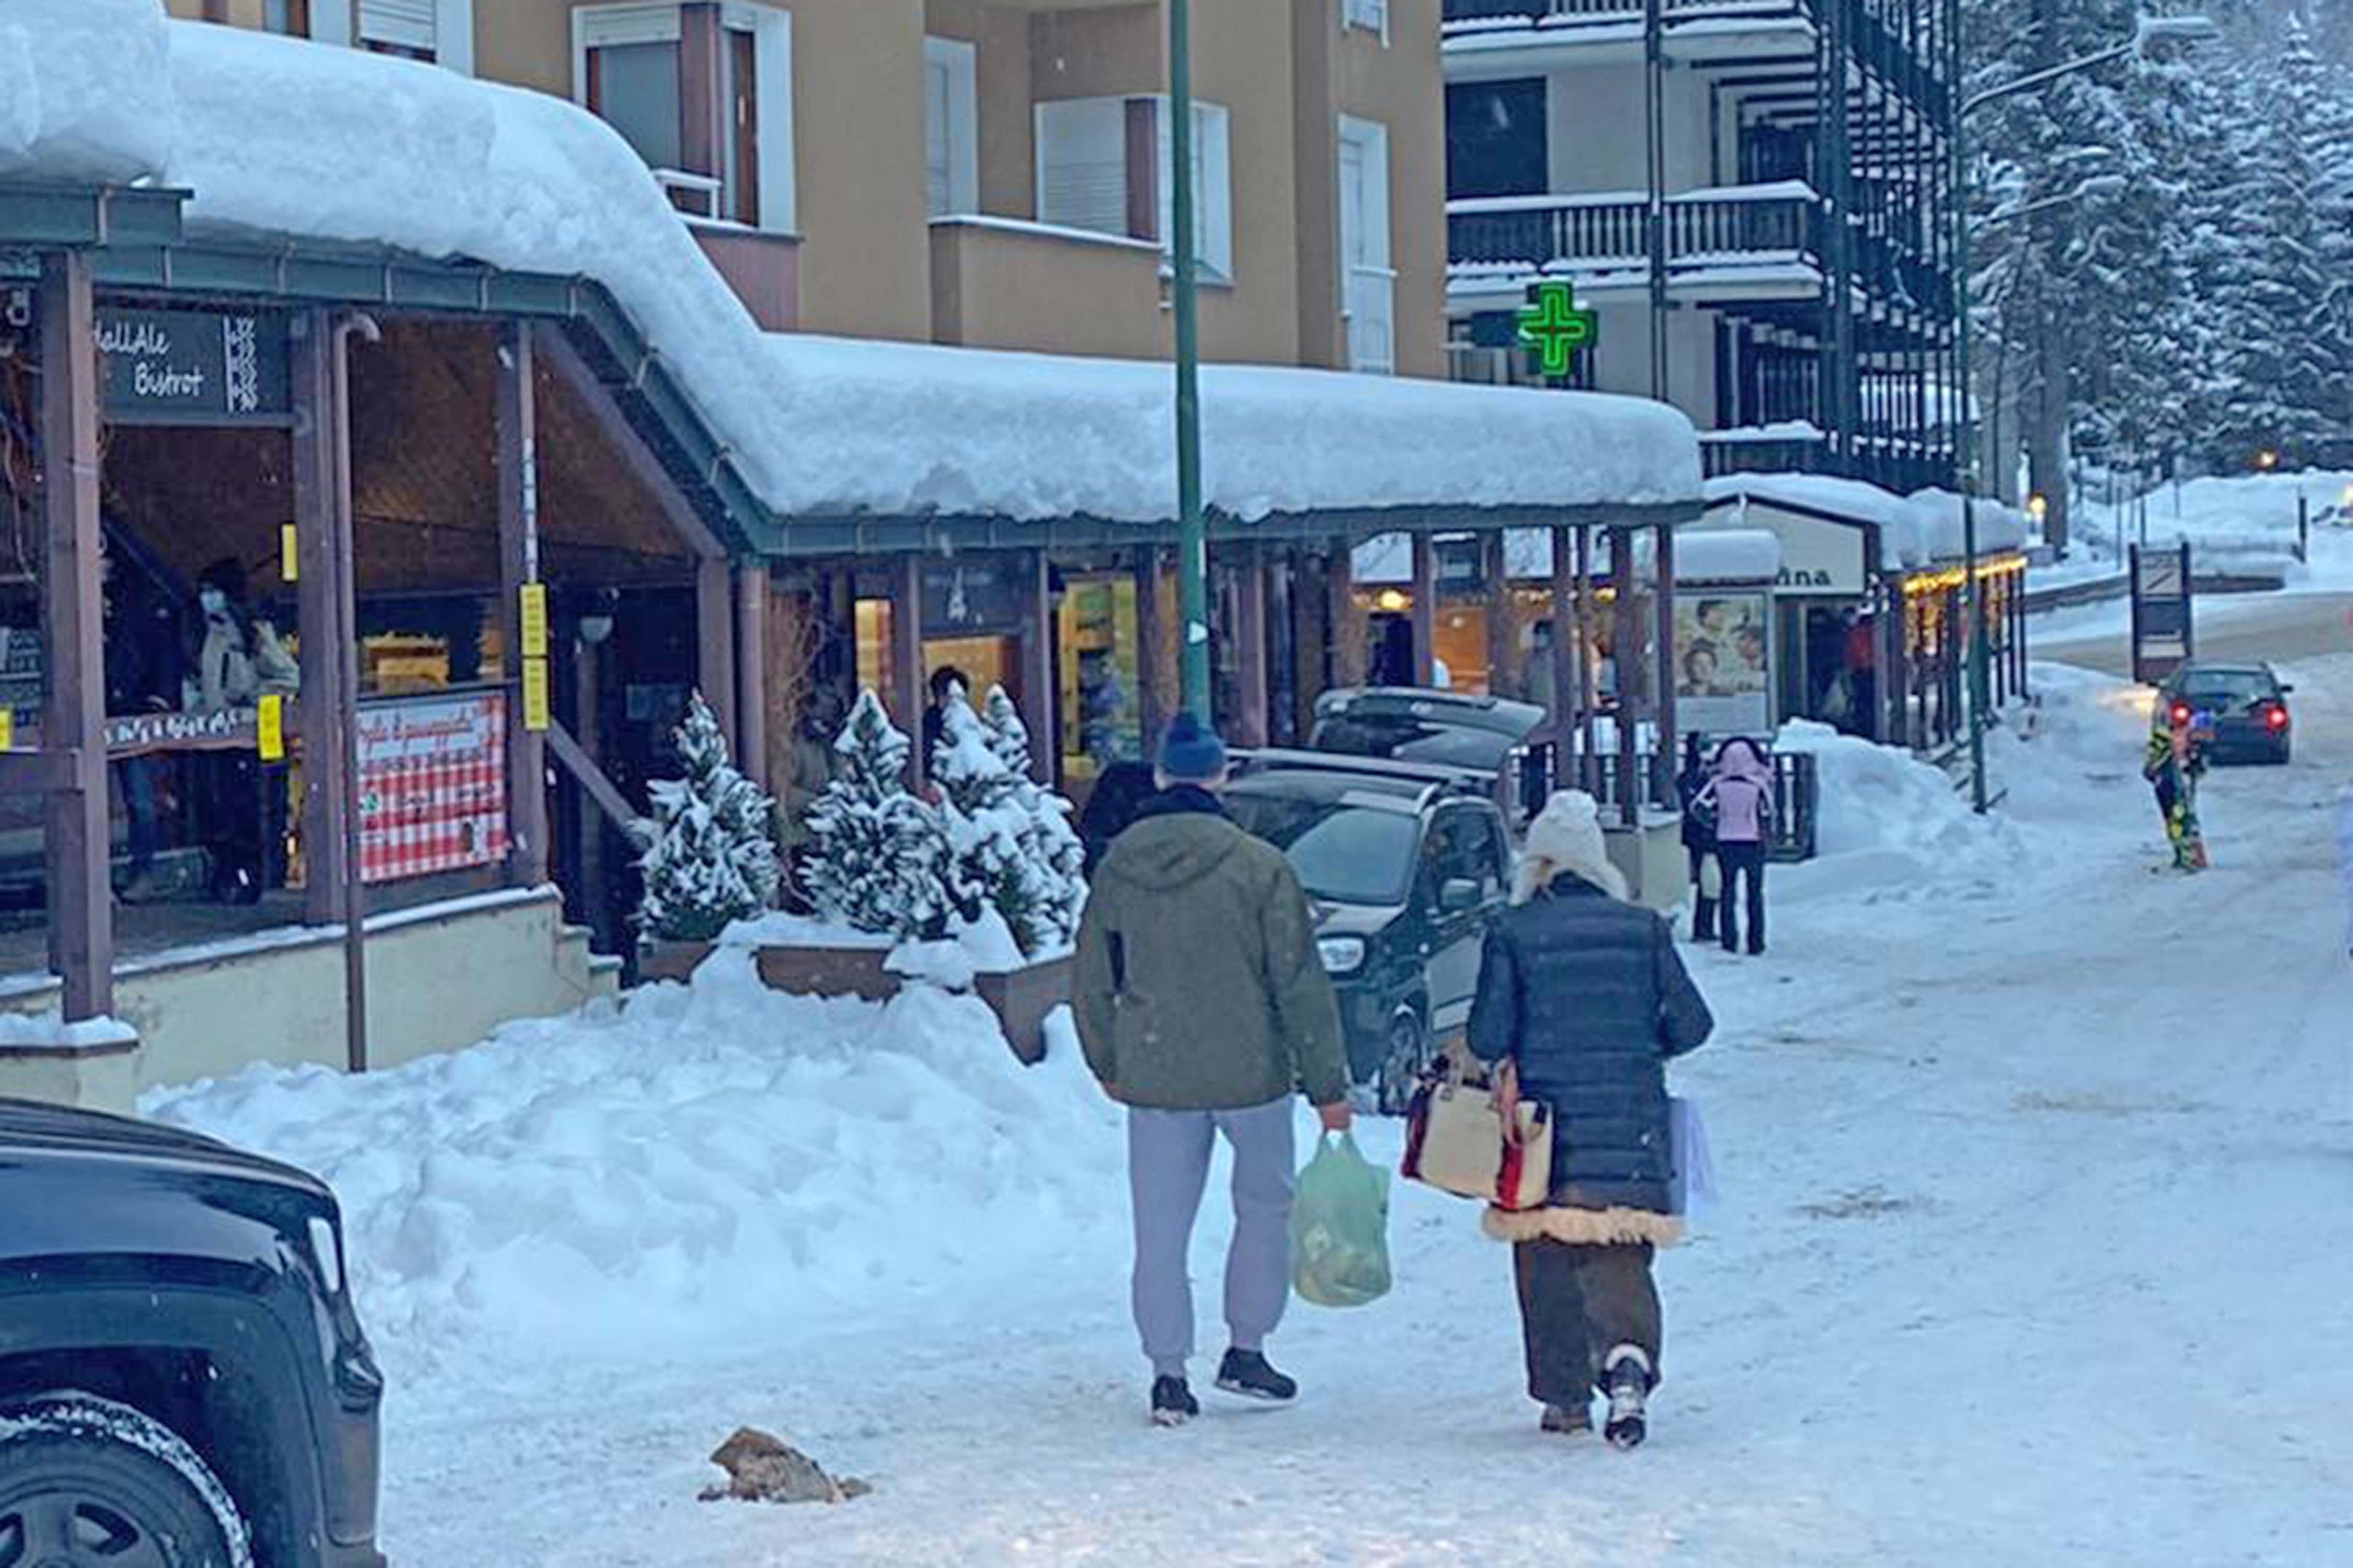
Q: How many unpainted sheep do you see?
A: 0